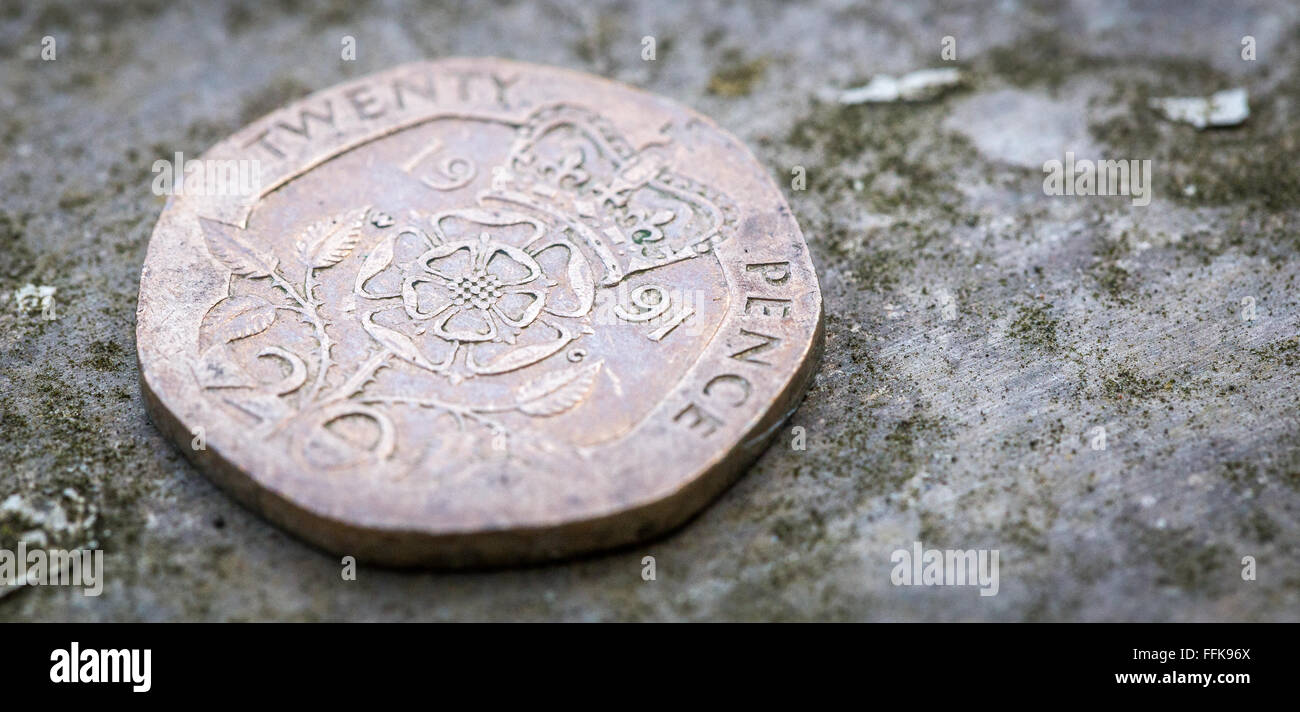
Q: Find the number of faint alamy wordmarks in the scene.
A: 5